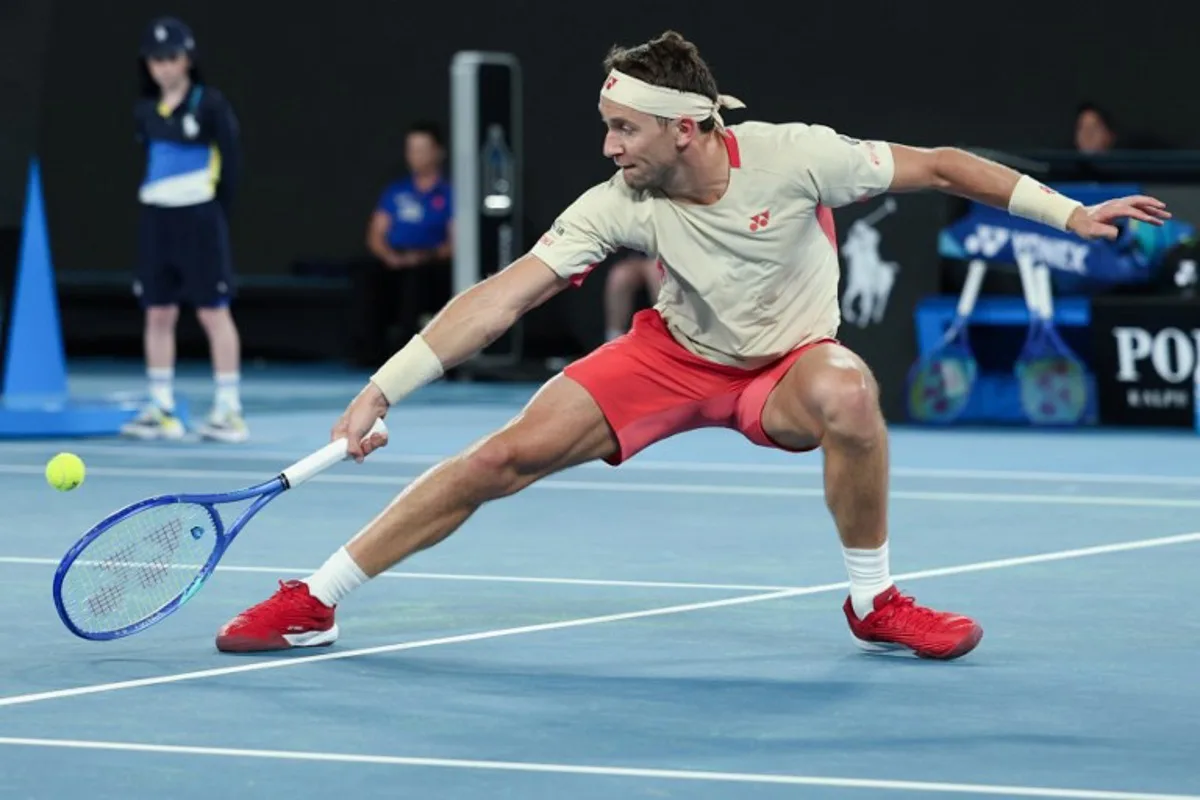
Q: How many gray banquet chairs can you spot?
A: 0